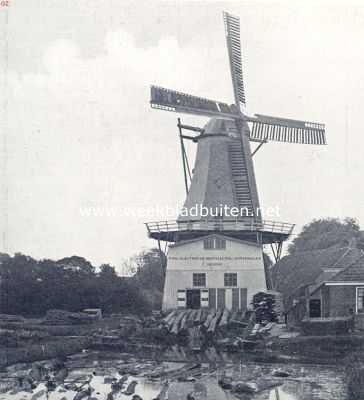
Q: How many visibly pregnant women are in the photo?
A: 0